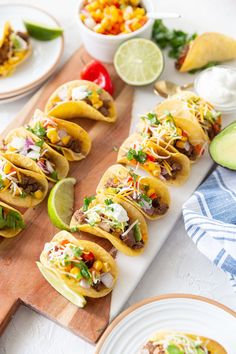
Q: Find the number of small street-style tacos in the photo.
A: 14